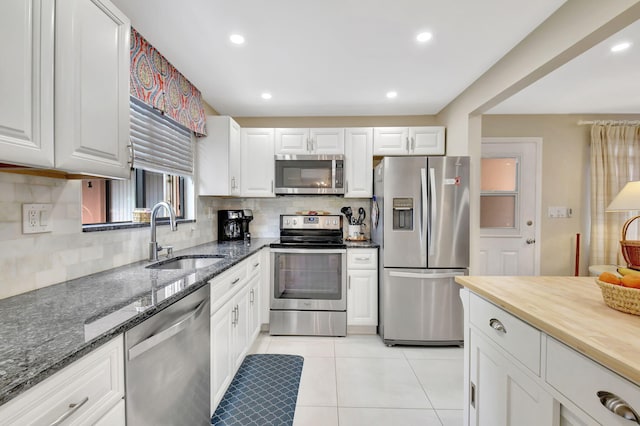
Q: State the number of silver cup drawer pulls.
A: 2